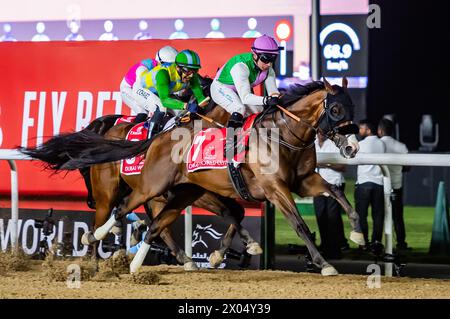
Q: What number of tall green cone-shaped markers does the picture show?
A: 1